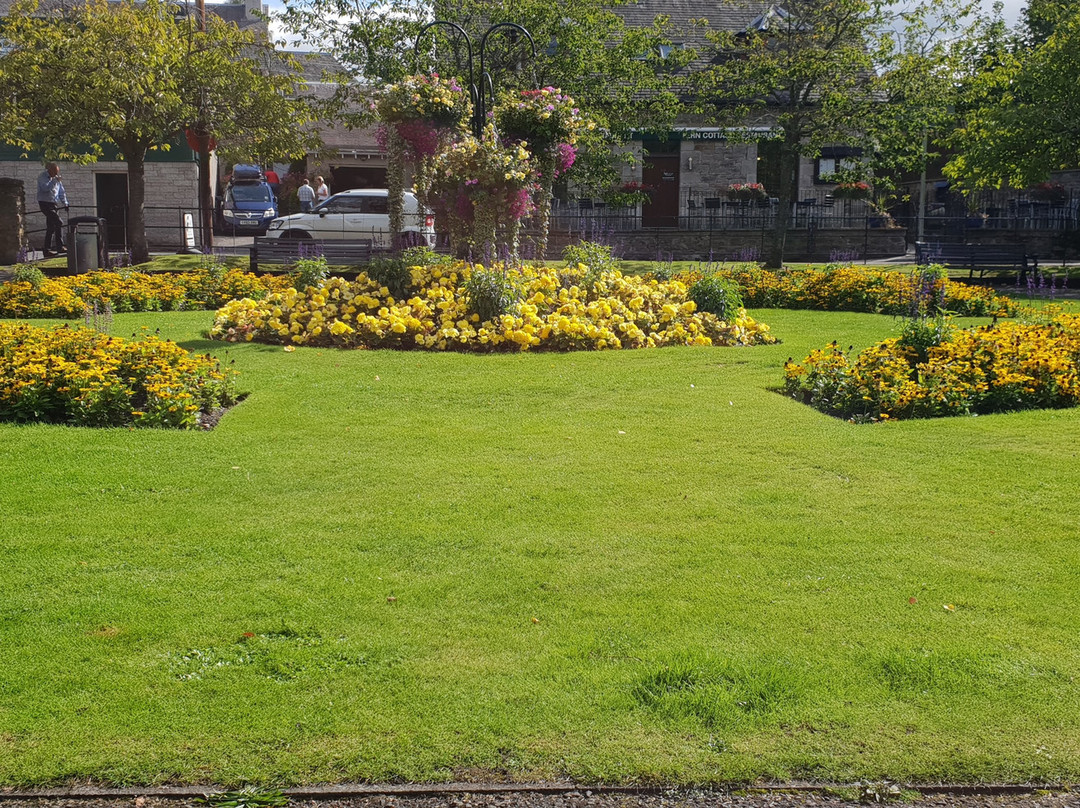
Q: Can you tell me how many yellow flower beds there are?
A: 5